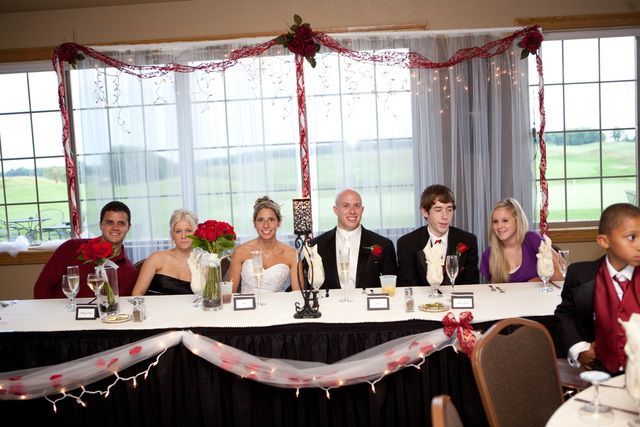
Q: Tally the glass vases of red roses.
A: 2